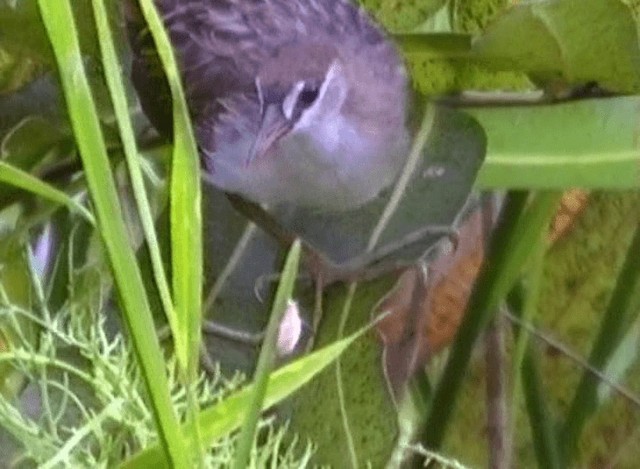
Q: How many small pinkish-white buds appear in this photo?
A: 1